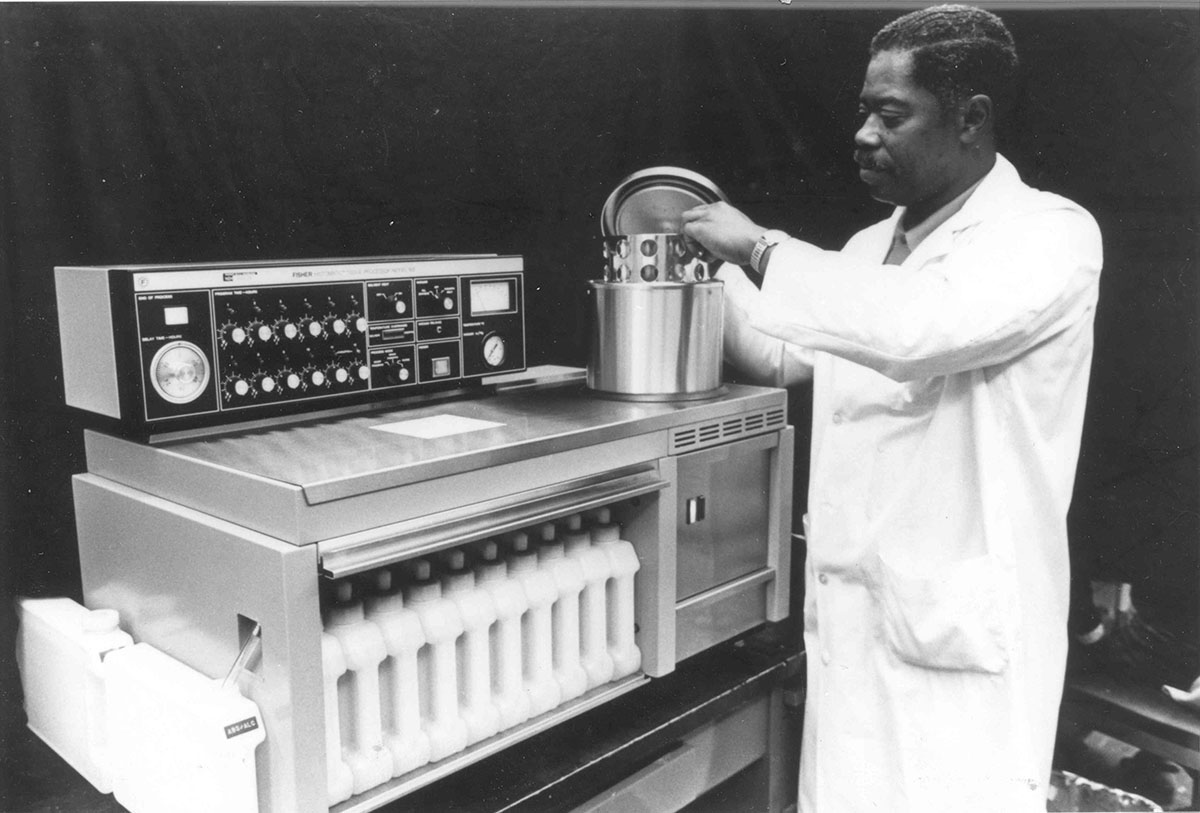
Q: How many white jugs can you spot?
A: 12